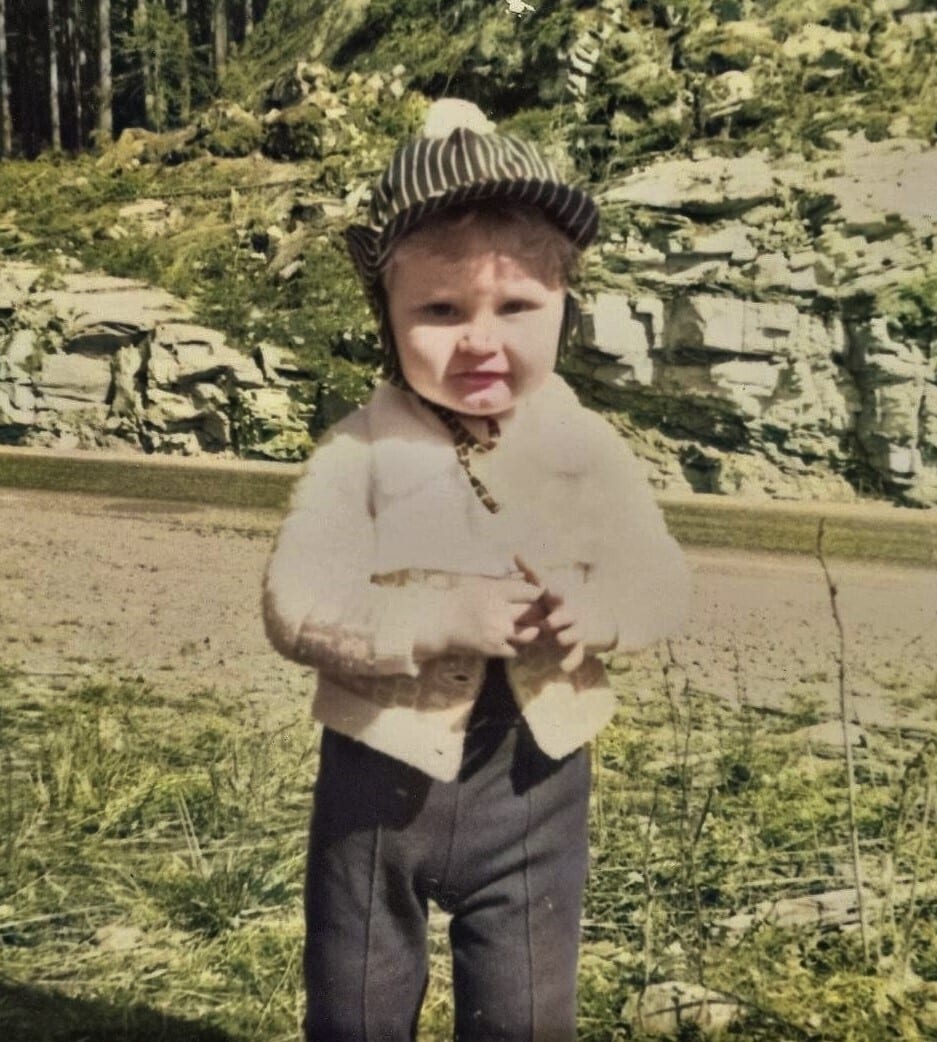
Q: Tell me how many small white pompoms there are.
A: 1